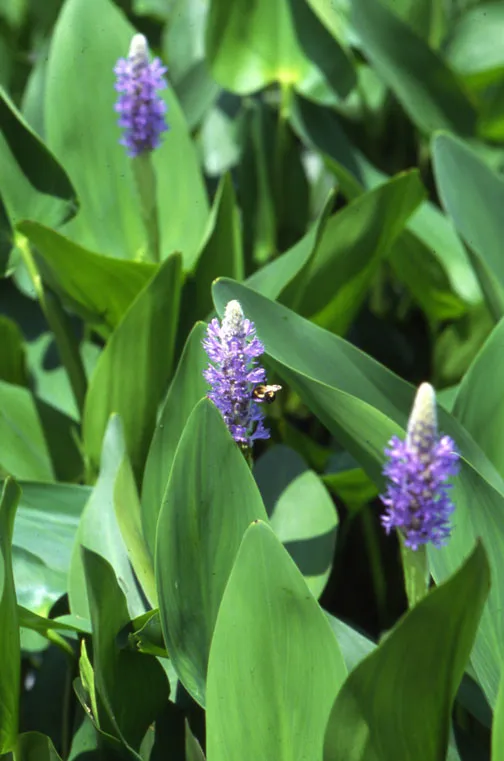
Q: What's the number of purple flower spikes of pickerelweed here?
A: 3